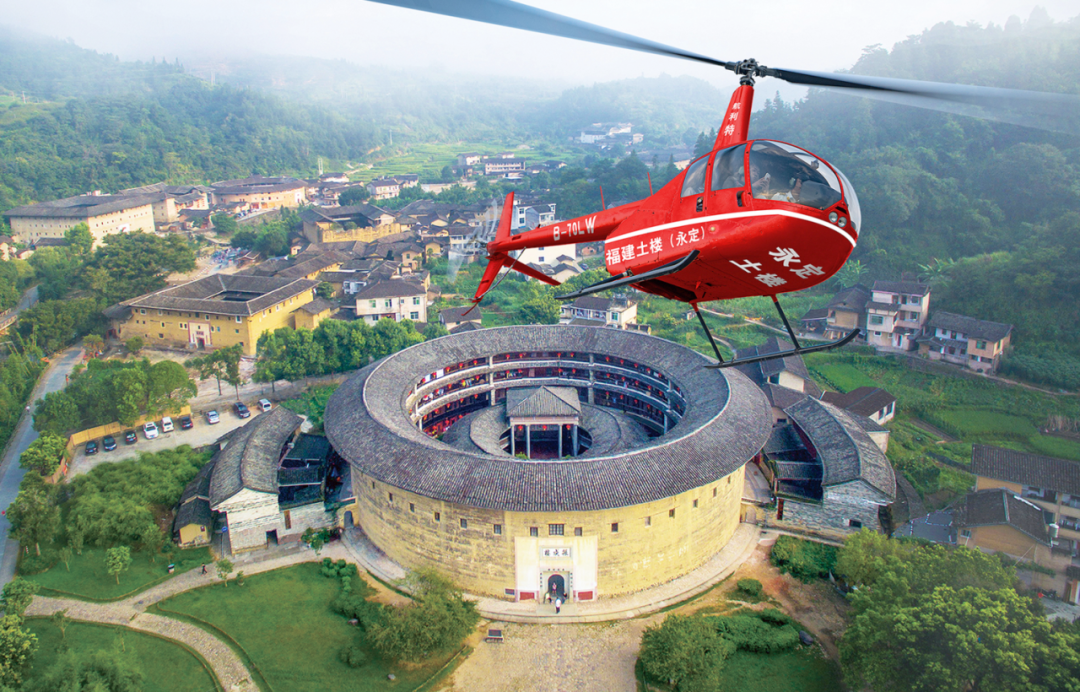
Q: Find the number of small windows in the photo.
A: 14